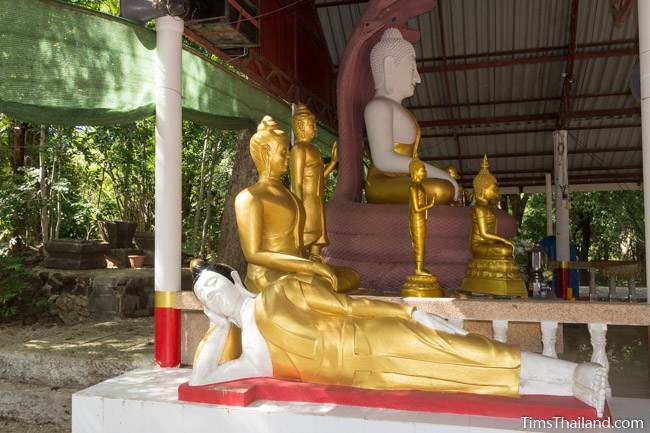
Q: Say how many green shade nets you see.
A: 1